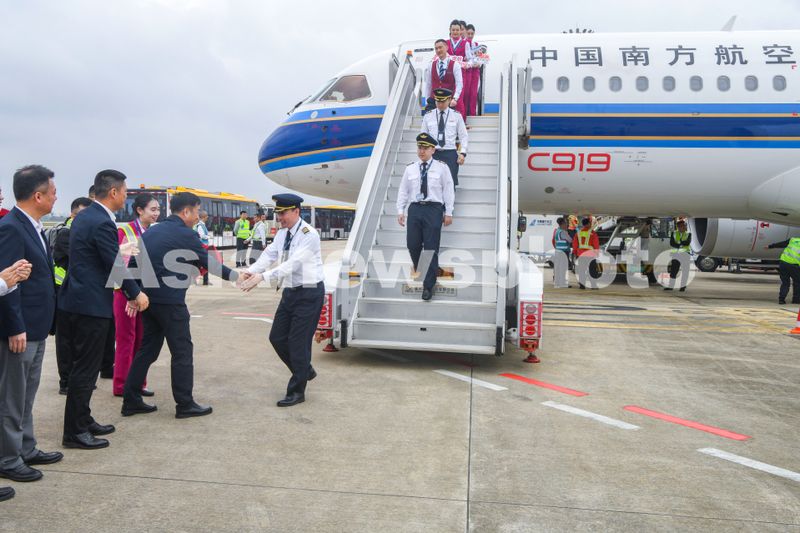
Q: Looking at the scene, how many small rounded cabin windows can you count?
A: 10